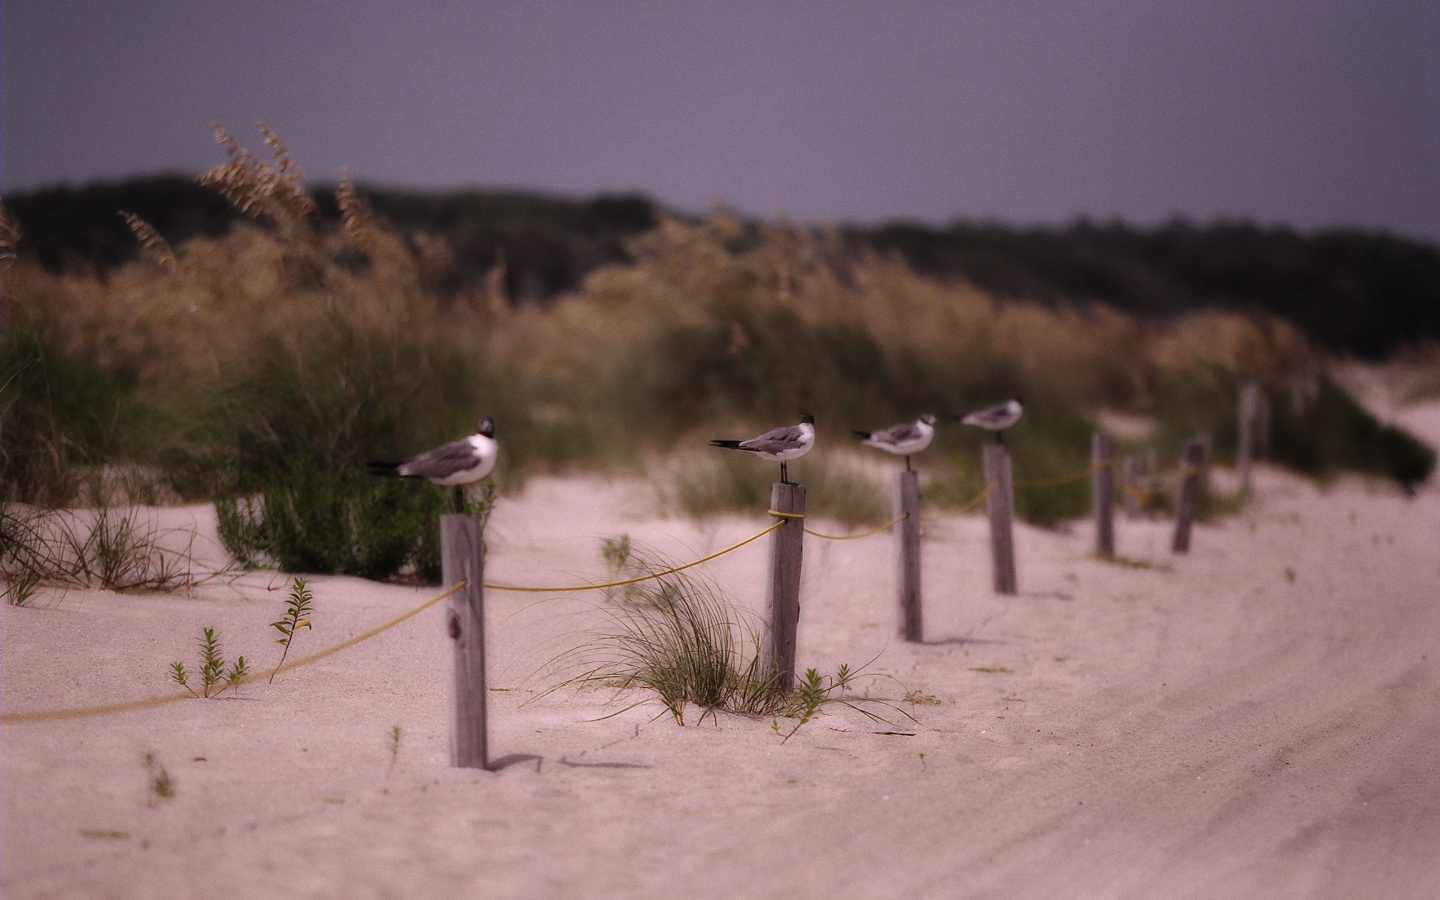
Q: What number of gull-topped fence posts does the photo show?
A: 4